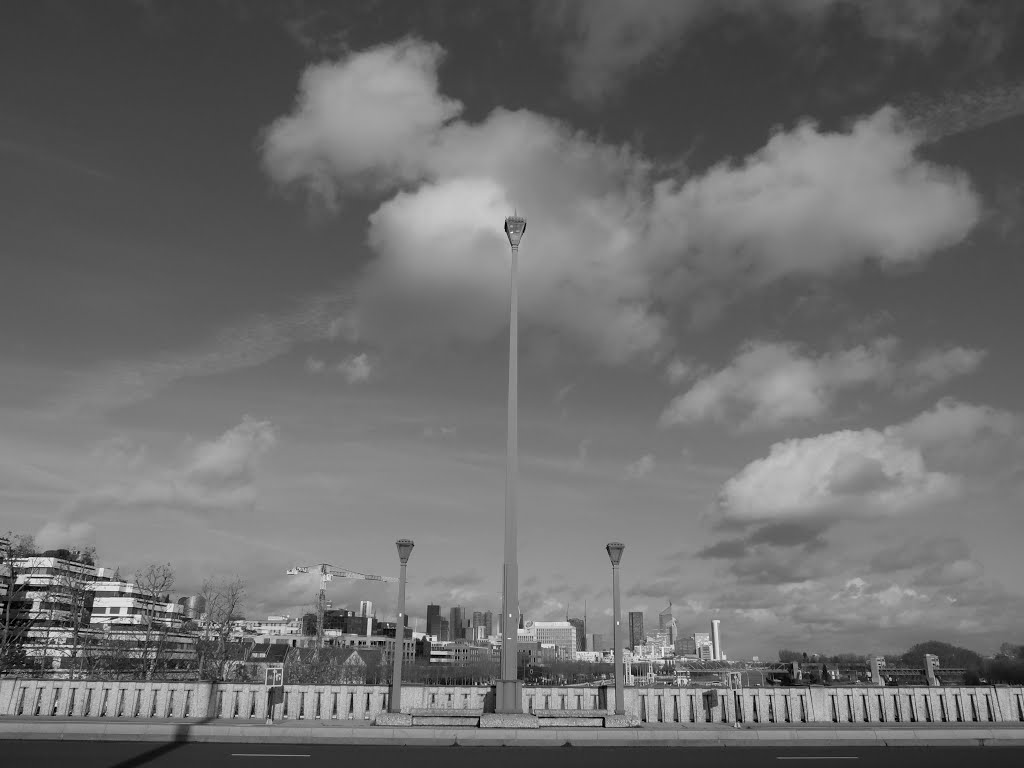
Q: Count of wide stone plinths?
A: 3